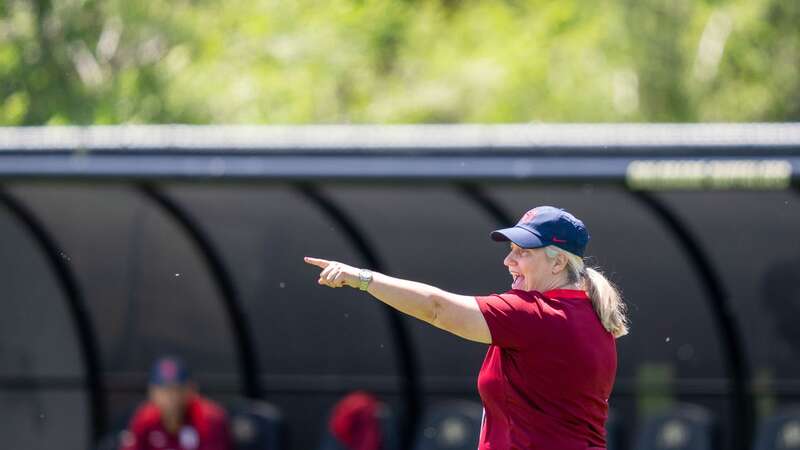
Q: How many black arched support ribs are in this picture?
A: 5